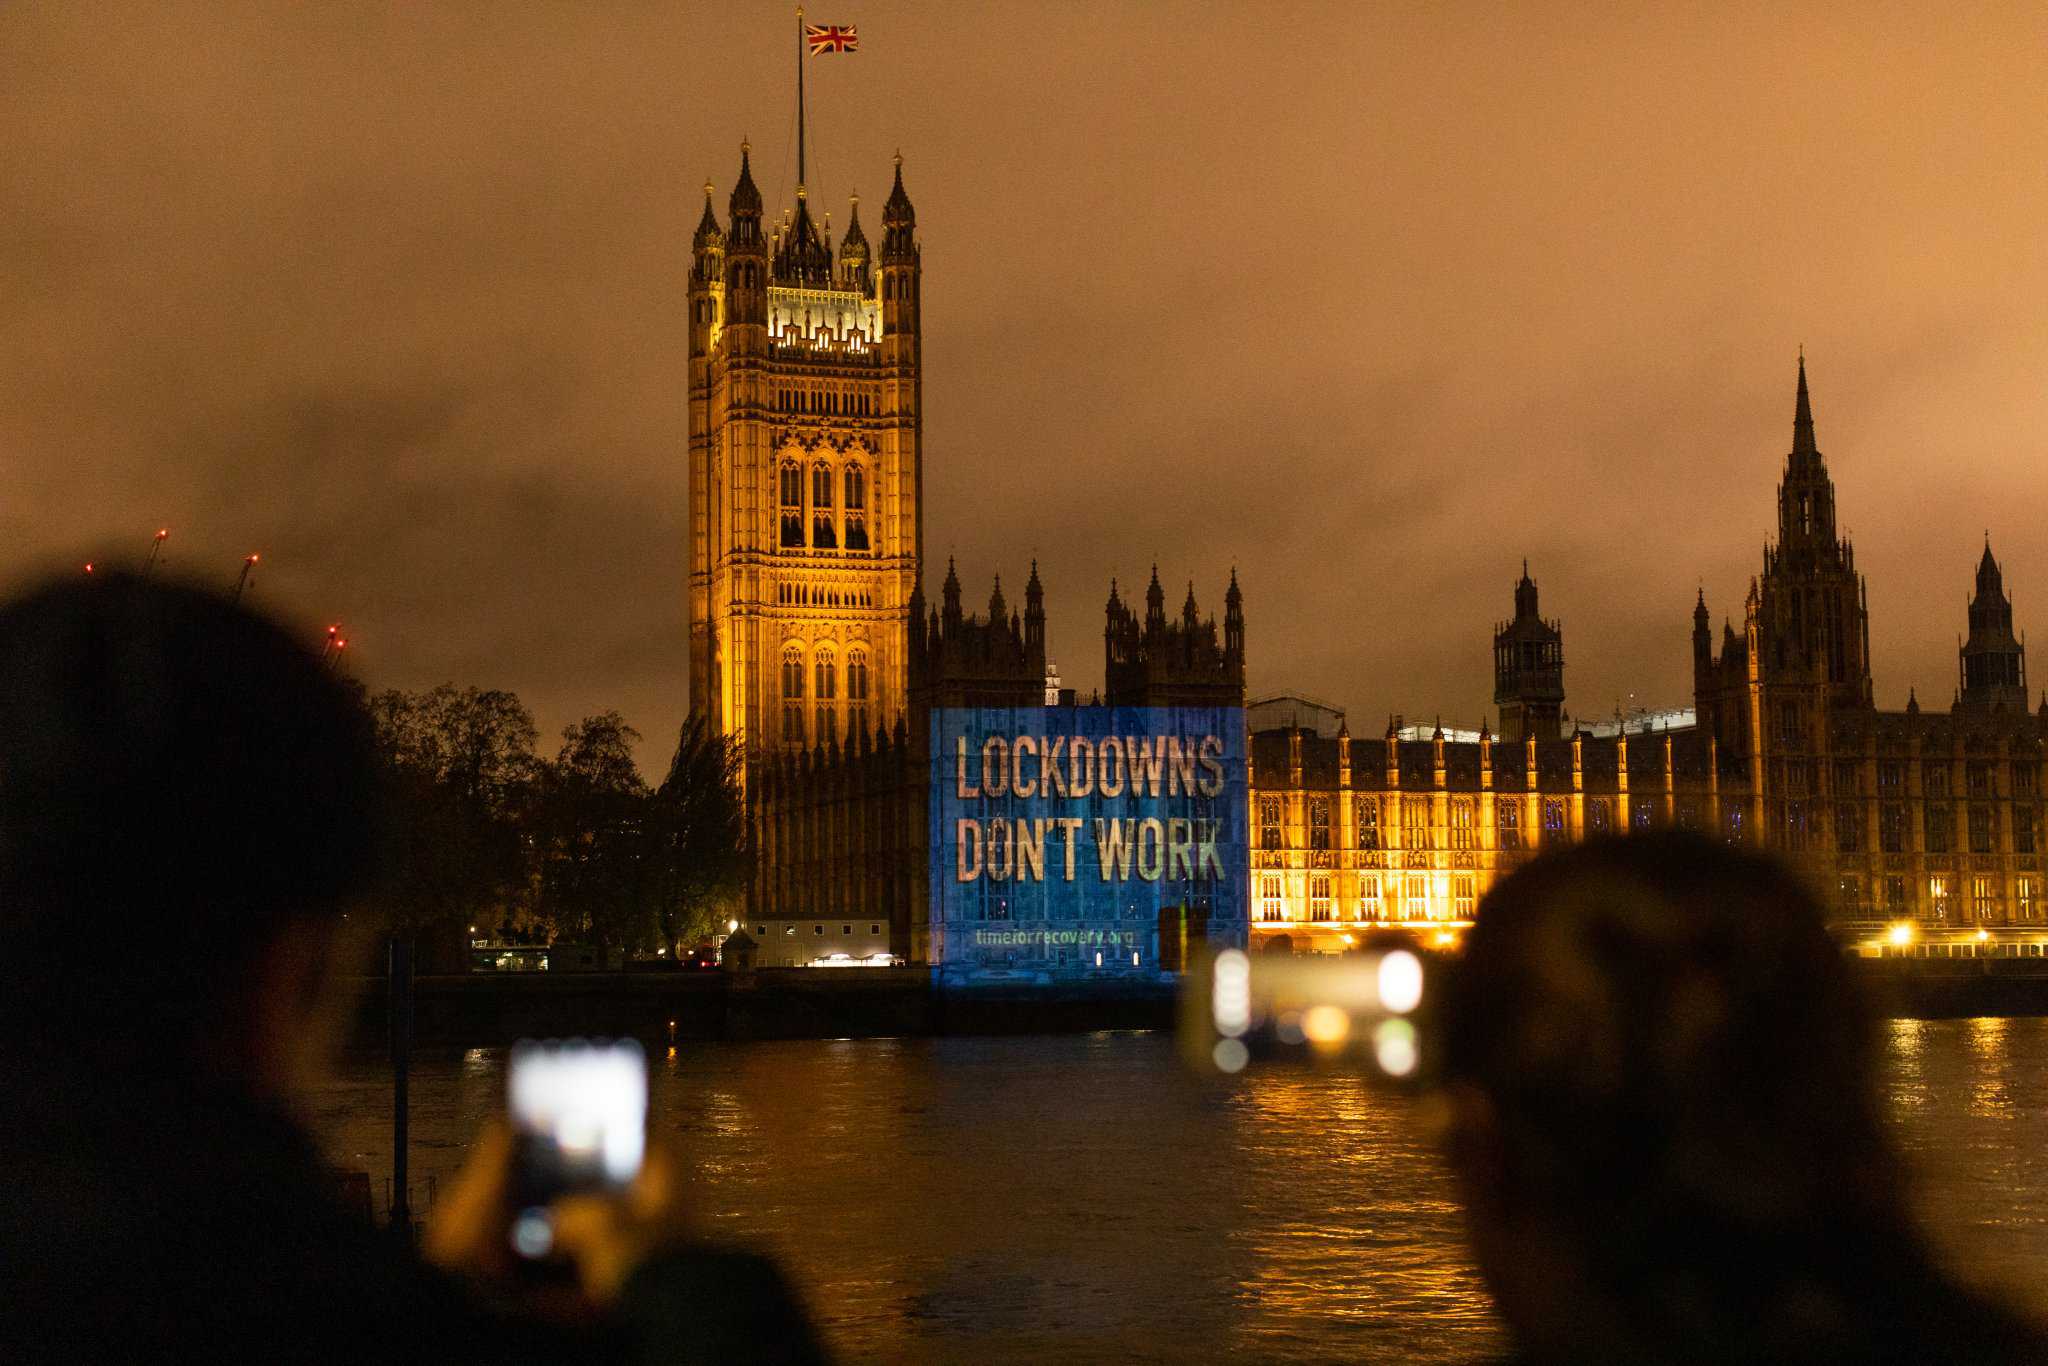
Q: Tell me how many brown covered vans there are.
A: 0